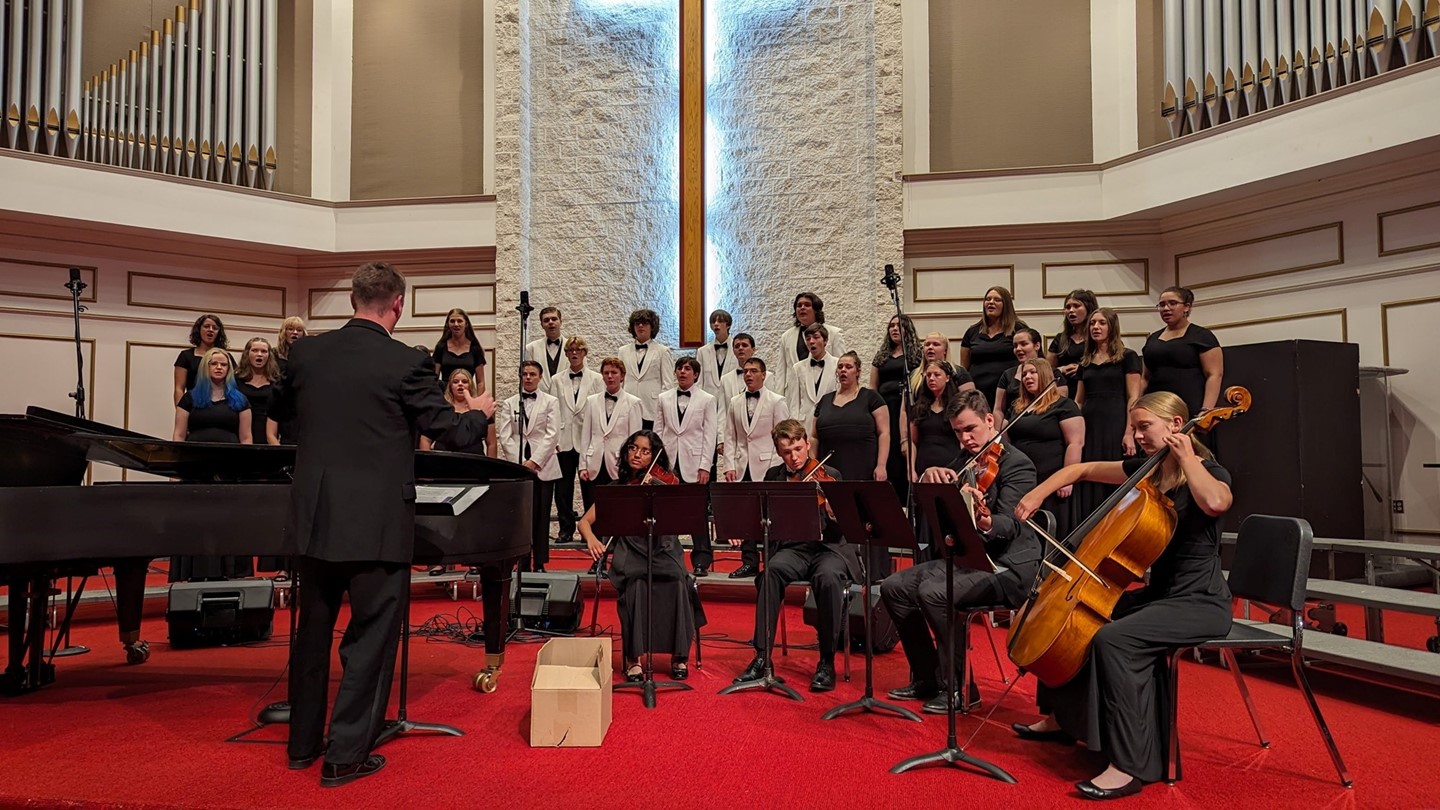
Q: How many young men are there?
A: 13